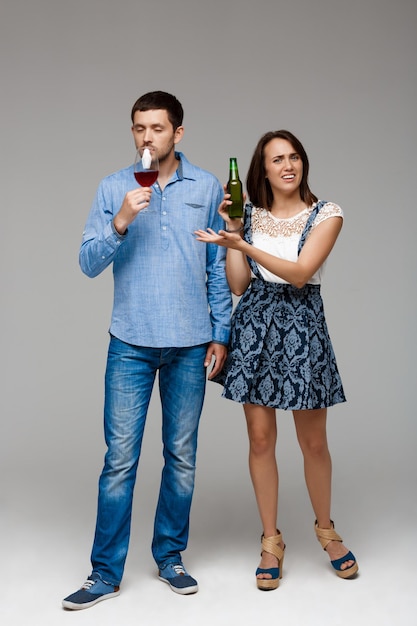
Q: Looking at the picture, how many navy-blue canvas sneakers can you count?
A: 2